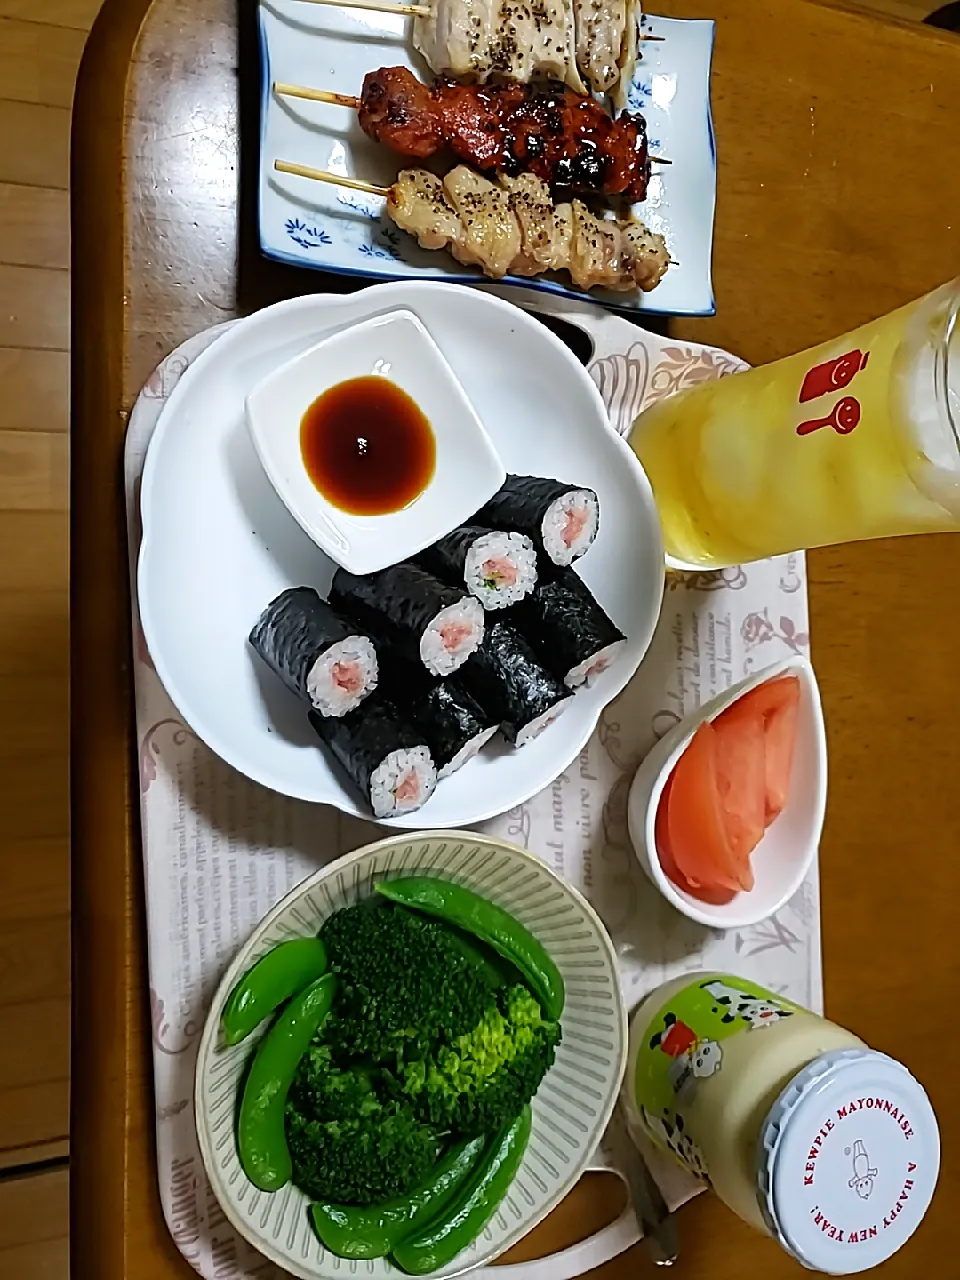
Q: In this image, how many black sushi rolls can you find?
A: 8